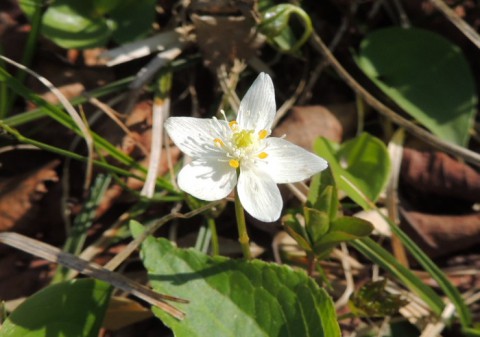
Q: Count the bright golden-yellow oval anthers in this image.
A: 5